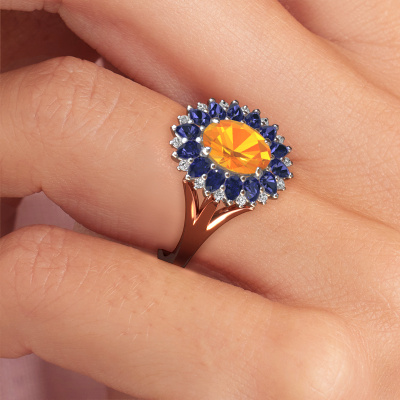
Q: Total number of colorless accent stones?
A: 14